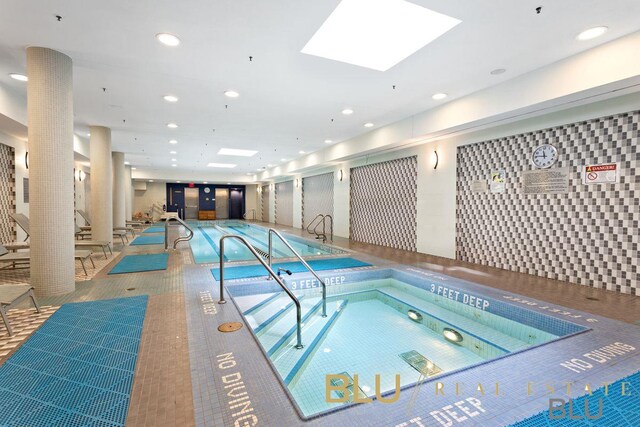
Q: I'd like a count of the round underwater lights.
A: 2